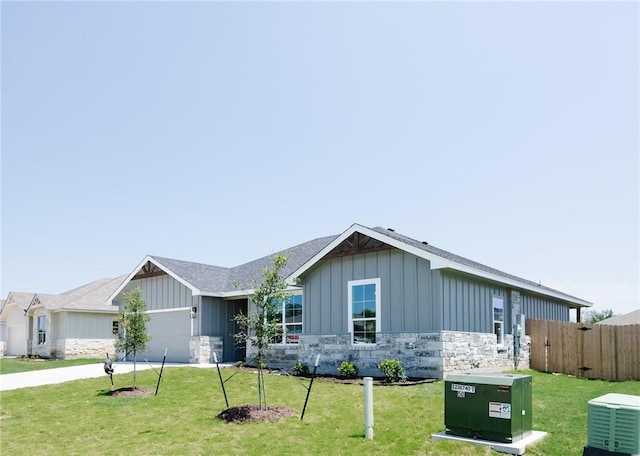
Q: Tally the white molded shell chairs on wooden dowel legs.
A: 0